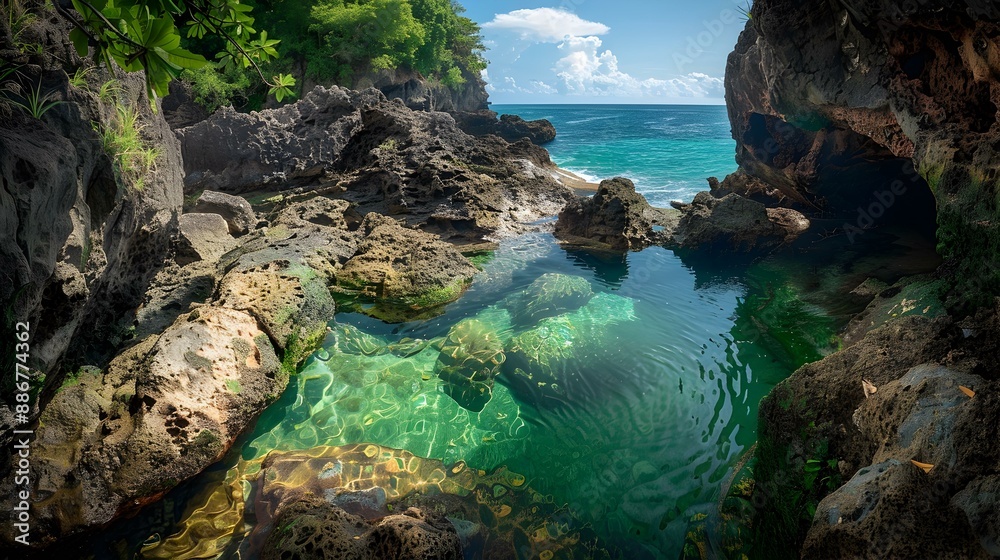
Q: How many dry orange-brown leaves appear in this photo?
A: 3